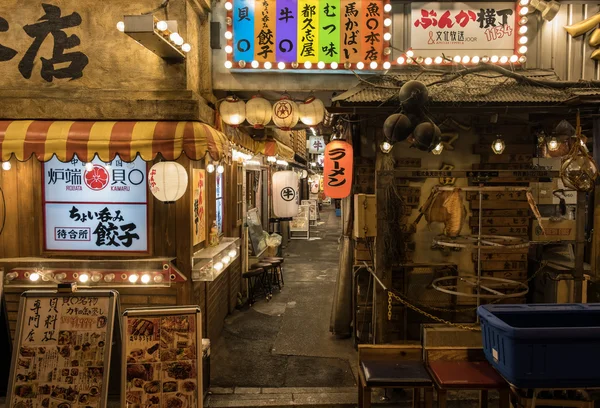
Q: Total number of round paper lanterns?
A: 5